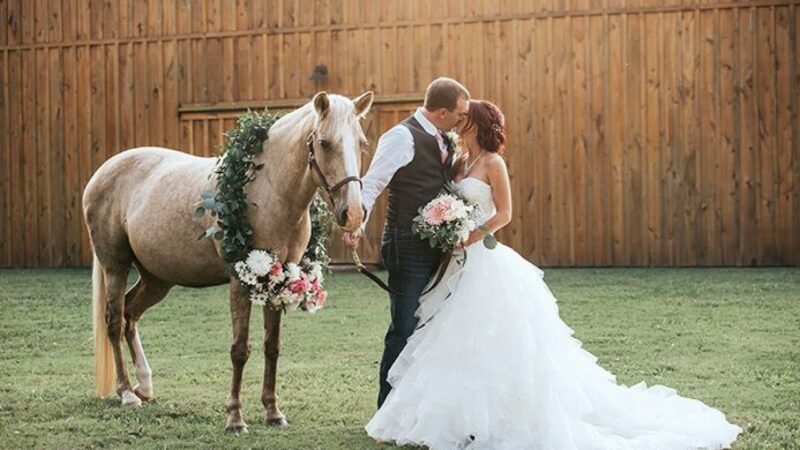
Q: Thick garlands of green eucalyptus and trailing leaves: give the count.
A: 1